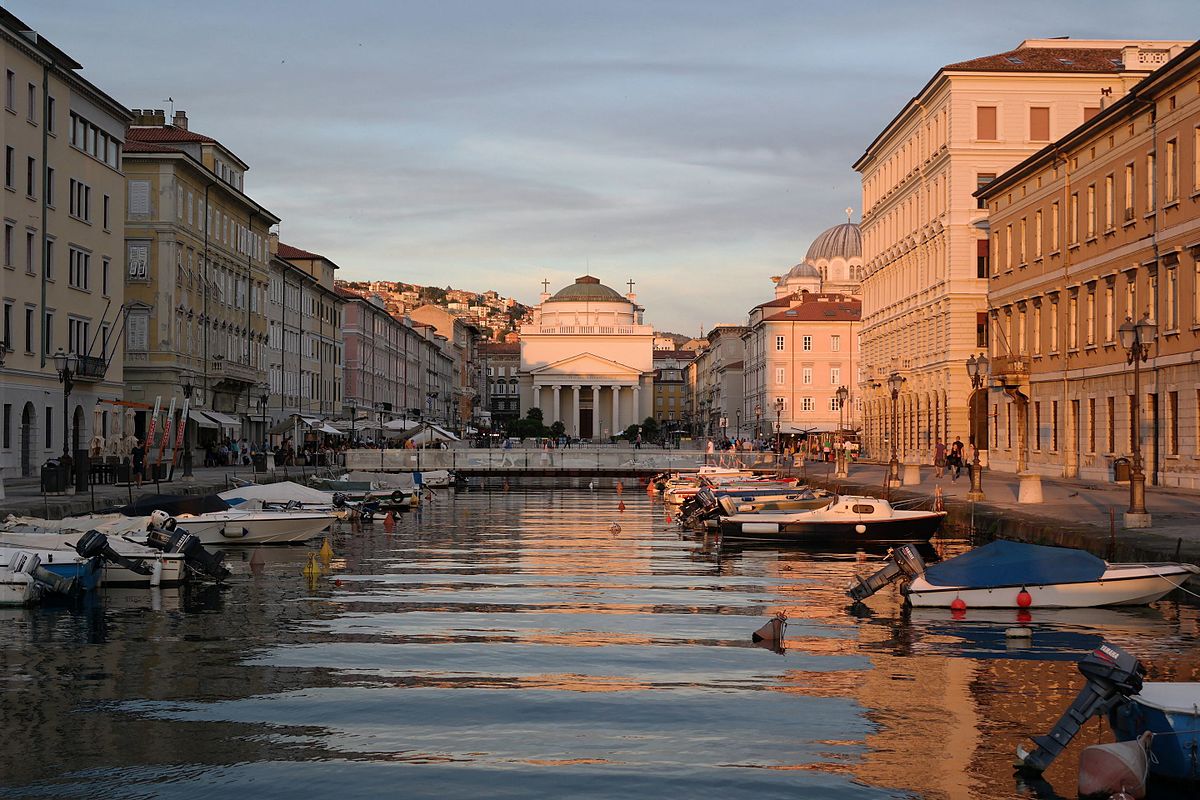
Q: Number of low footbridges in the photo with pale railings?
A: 1